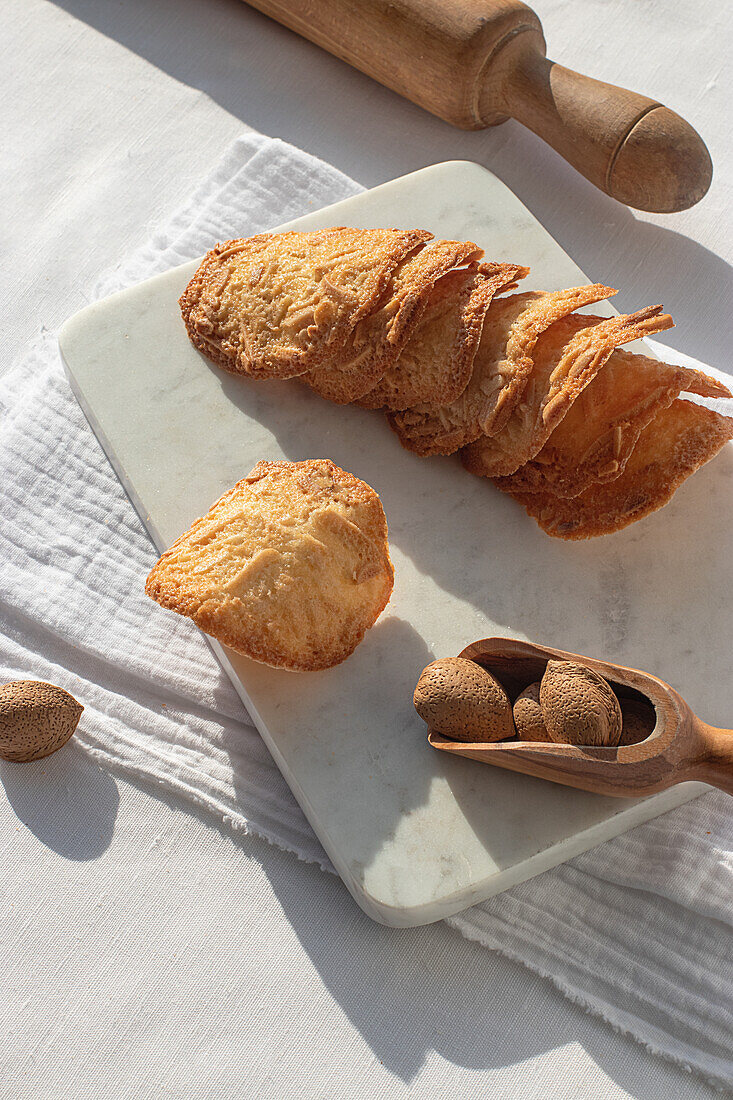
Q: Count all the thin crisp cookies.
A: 8